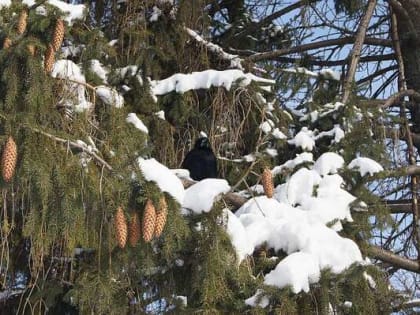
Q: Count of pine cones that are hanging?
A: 11